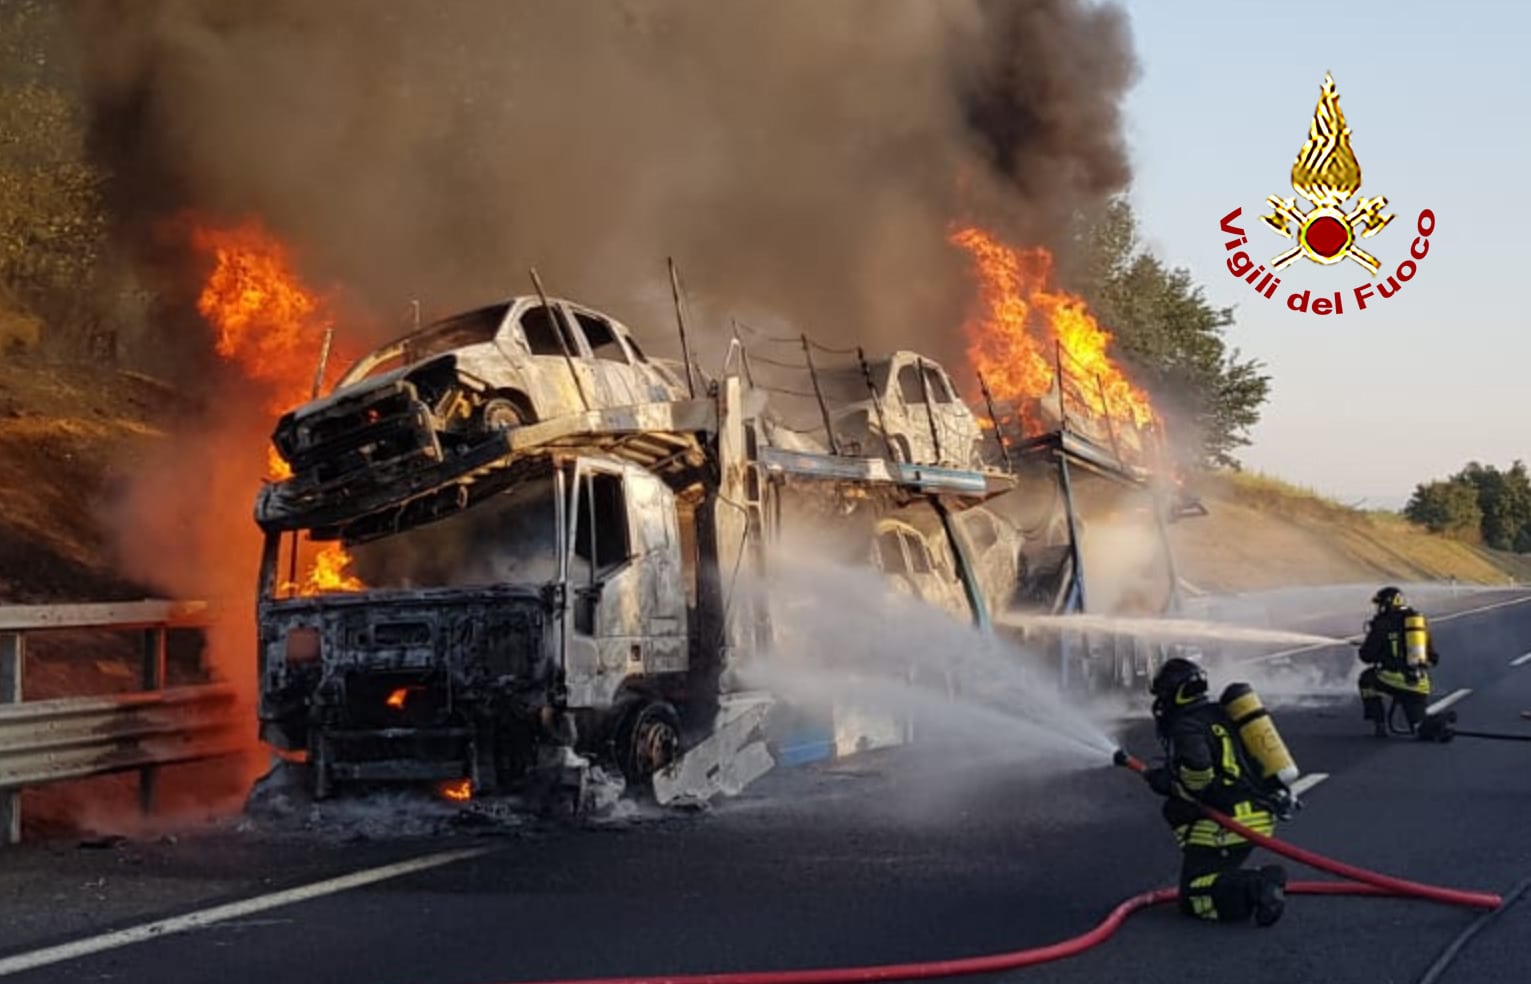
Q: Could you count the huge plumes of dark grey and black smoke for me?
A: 1